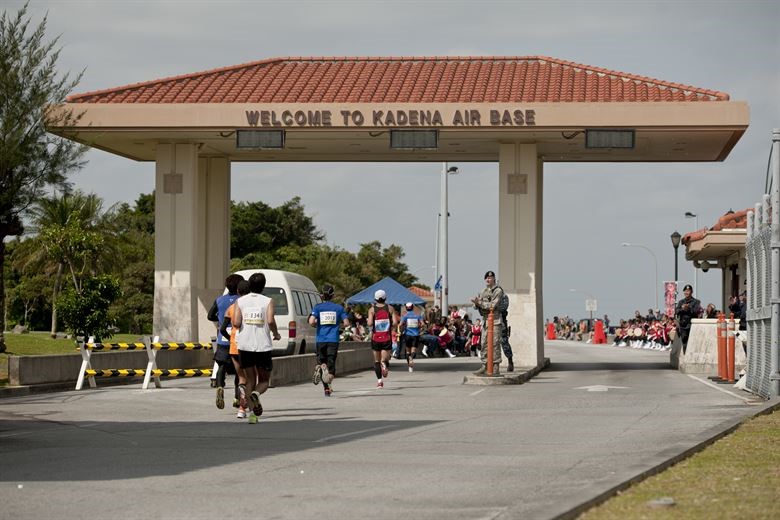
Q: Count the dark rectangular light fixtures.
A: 3